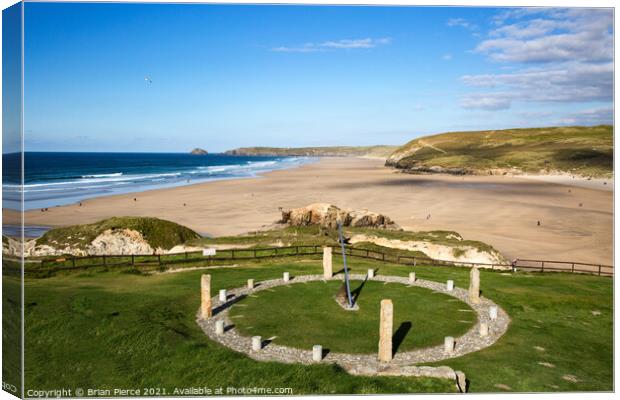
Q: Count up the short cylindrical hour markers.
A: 12